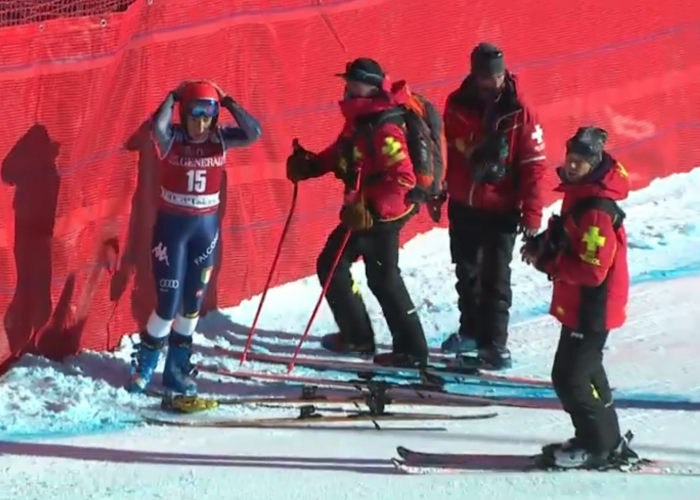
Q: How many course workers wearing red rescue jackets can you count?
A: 3